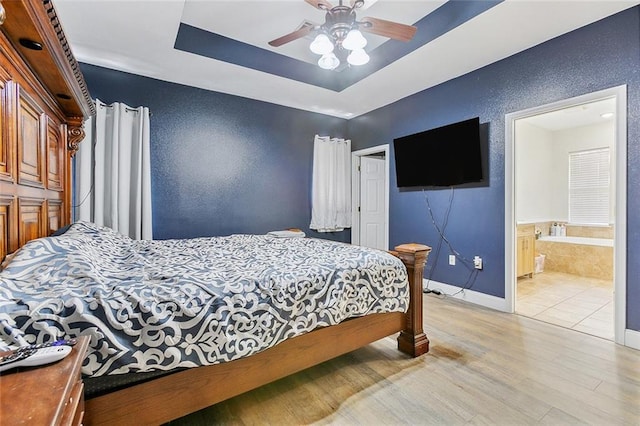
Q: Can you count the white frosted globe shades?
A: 4